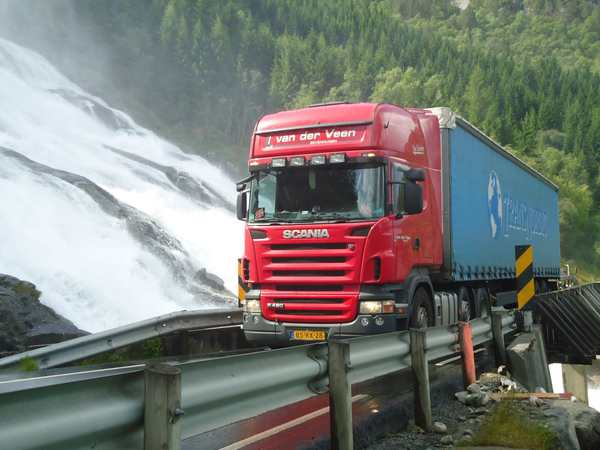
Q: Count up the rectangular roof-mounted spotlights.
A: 4